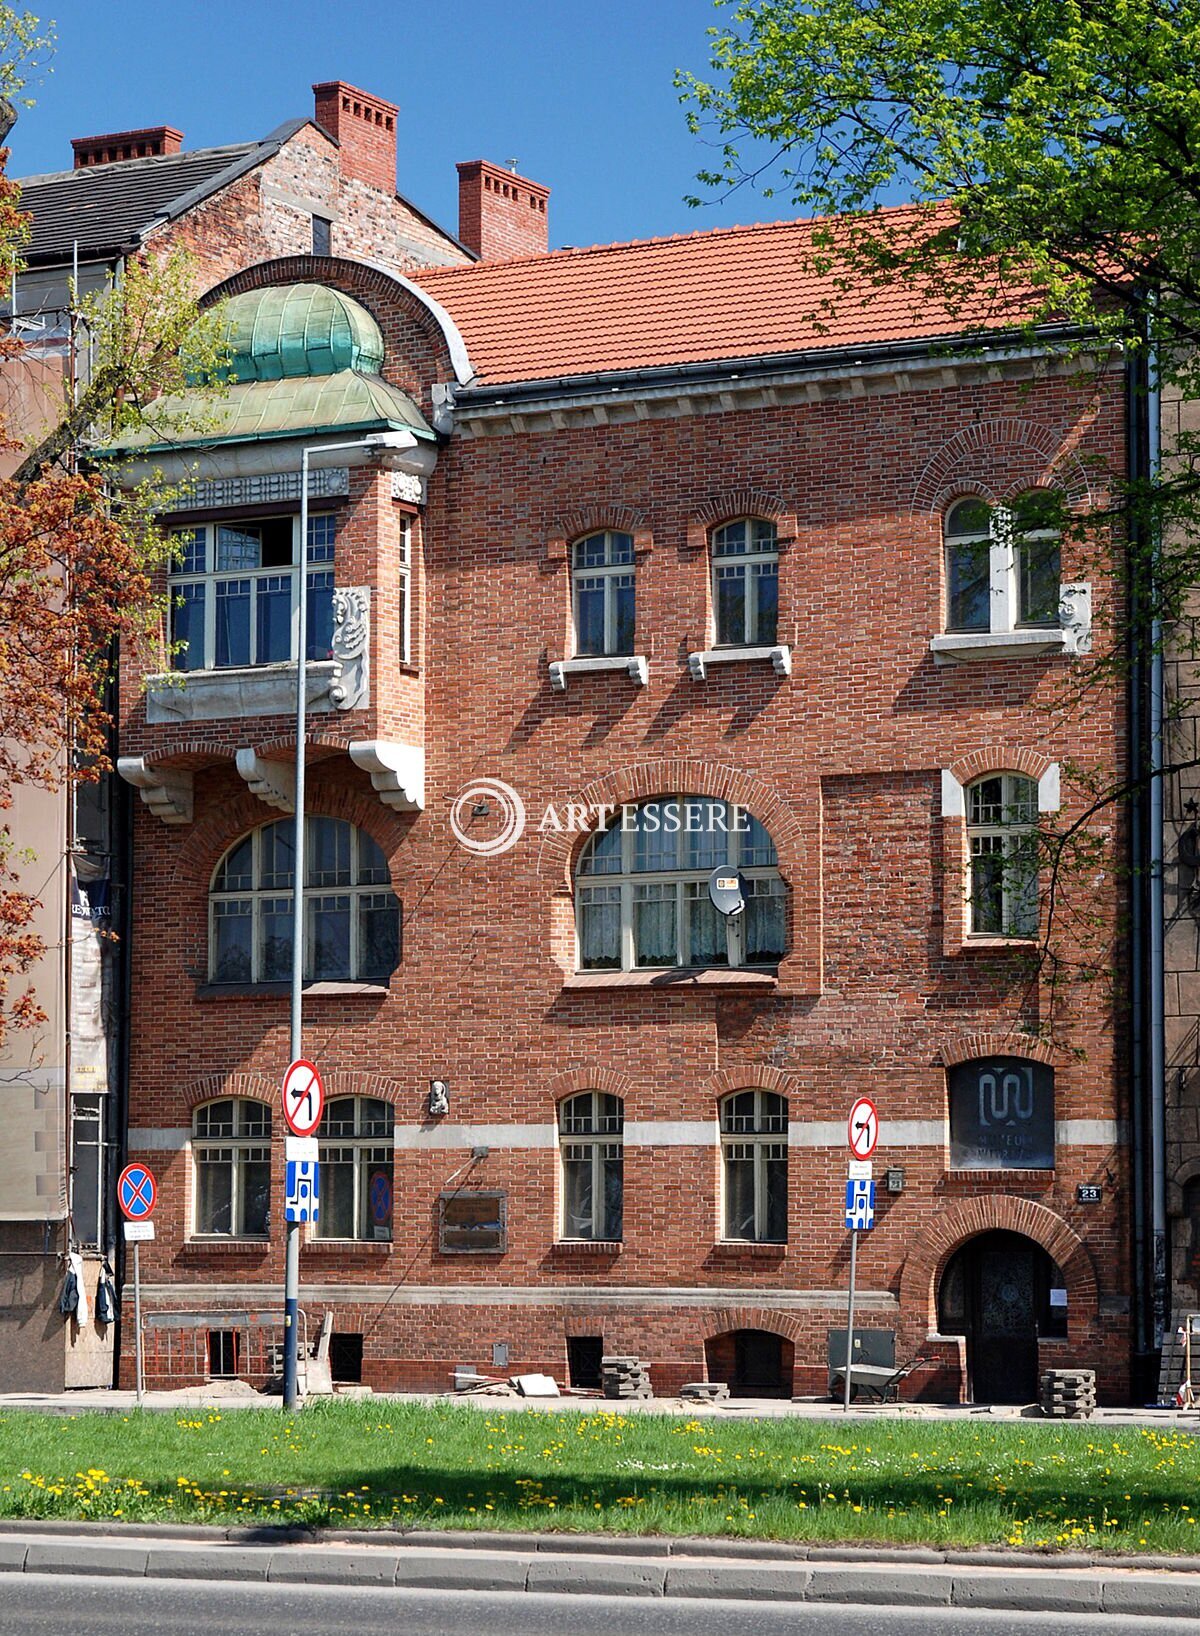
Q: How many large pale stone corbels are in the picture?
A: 3